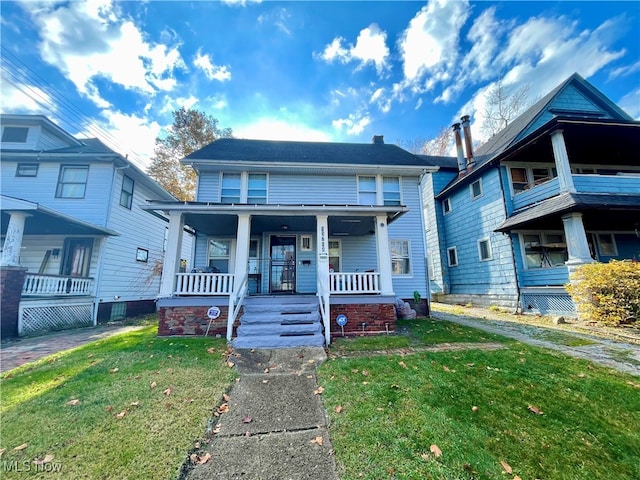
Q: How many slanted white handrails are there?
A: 2